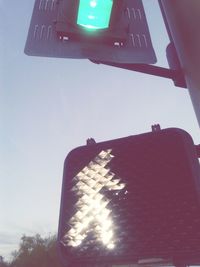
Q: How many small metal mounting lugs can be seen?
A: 2